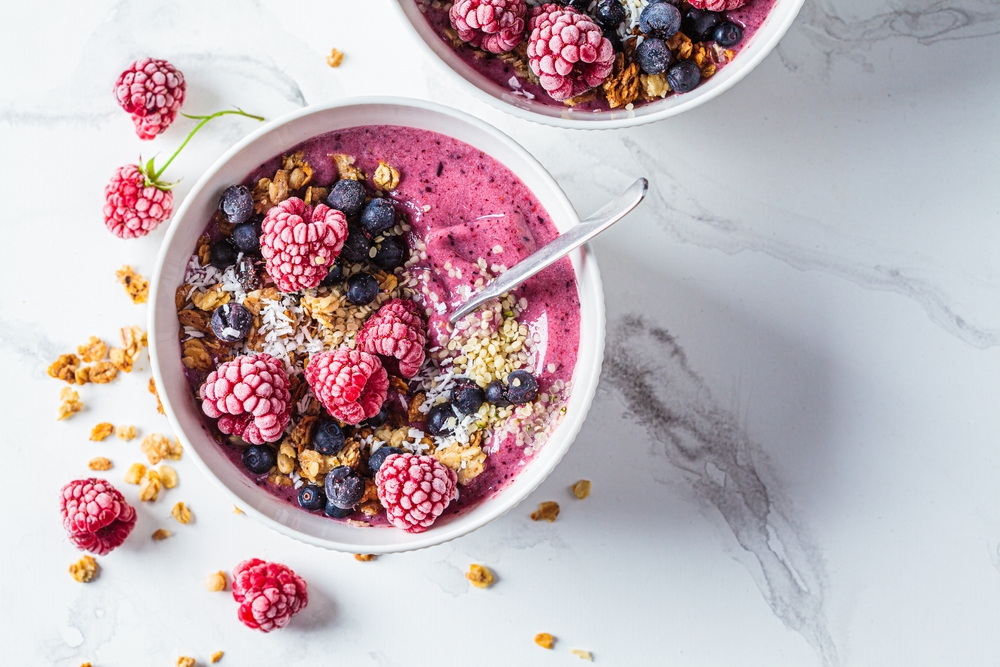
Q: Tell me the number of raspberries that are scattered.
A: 4